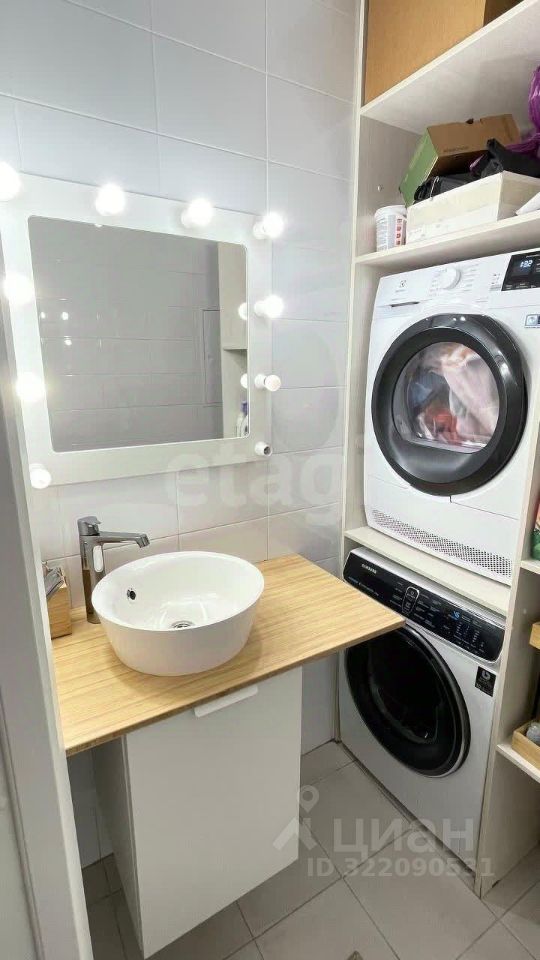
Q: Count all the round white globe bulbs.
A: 9